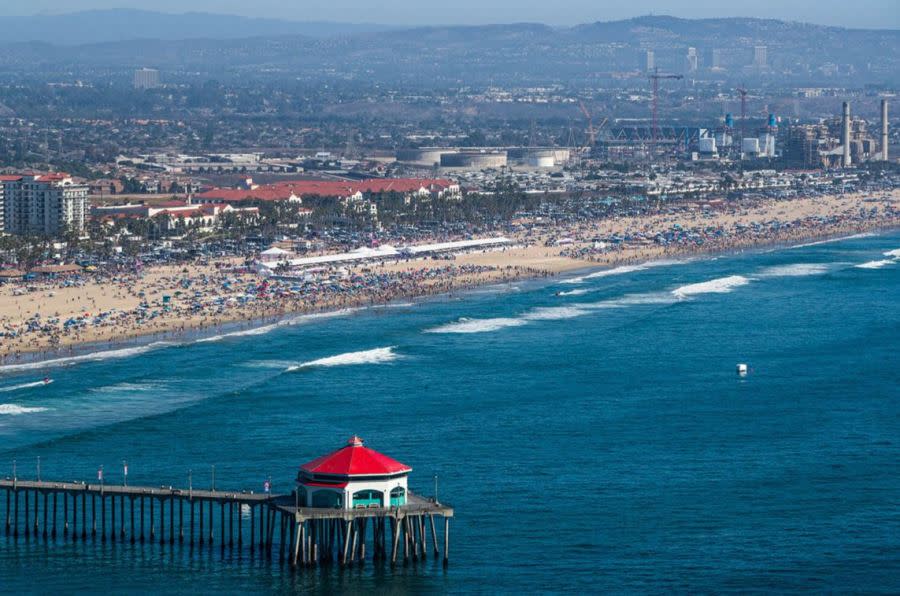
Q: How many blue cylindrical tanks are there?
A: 2